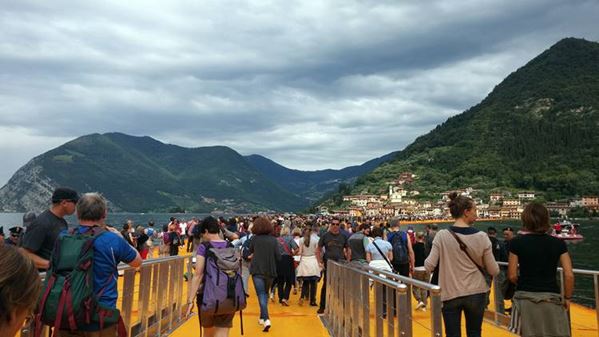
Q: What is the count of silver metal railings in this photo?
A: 4